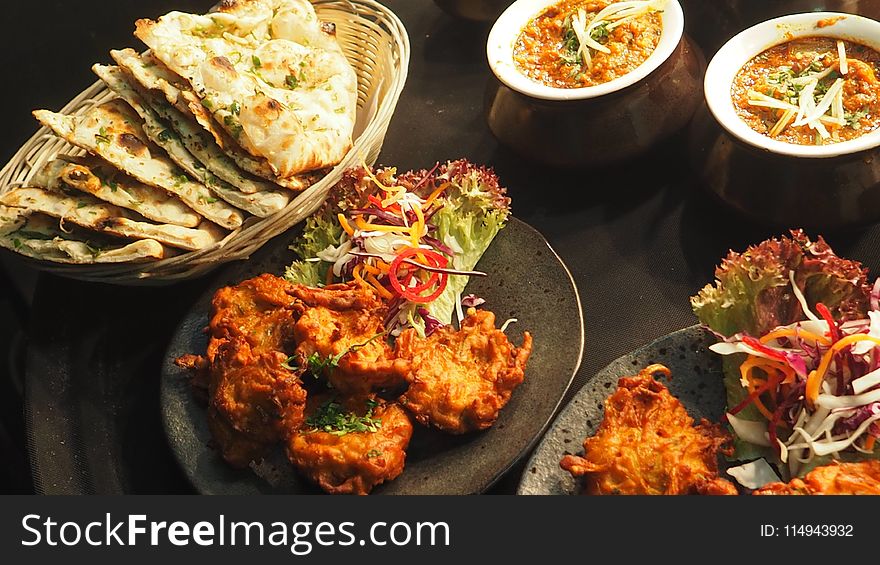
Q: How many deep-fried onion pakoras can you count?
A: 7